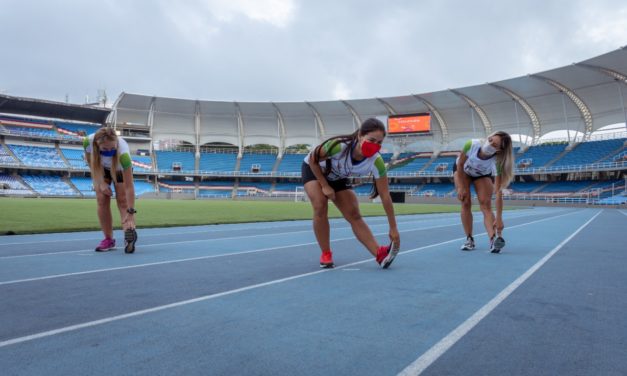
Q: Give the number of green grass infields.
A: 1